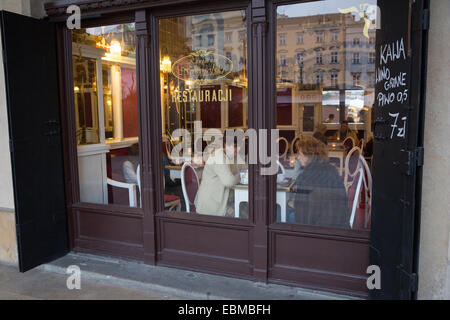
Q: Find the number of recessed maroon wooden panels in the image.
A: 3